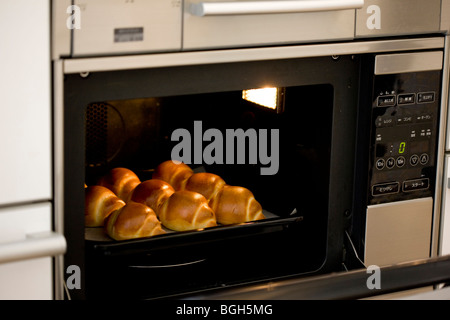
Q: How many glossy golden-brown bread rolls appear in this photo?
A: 8